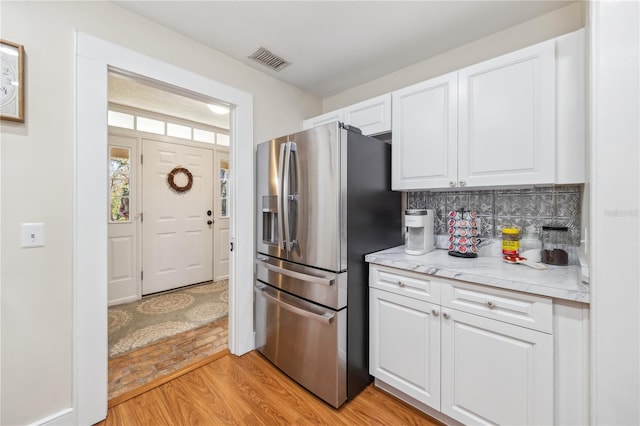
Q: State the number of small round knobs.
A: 6